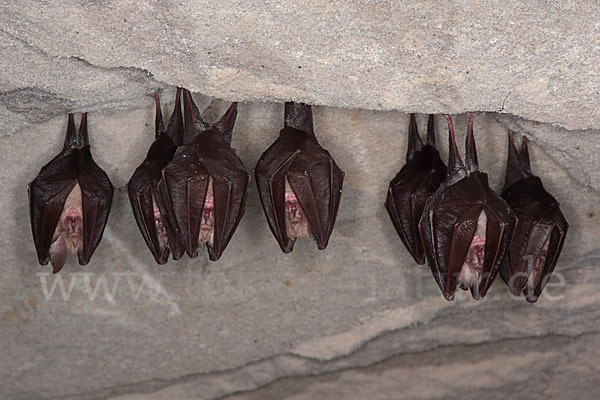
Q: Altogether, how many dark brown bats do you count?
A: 7